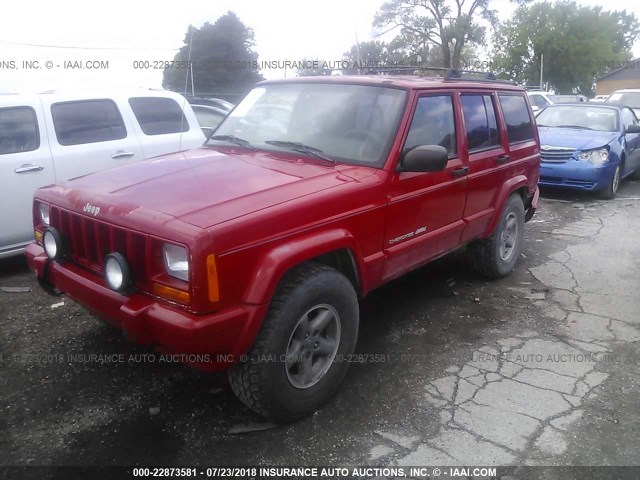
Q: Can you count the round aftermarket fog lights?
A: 2